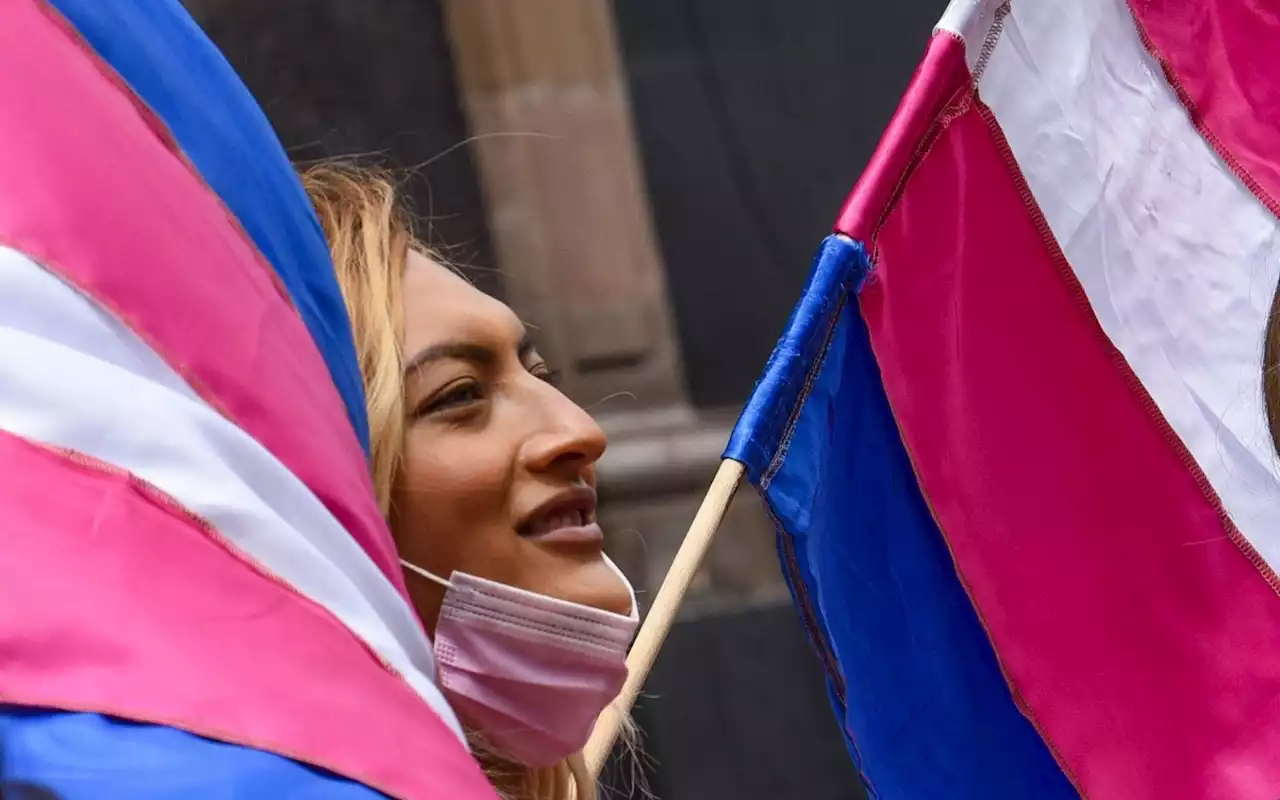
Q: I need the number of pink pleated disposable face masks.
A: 1